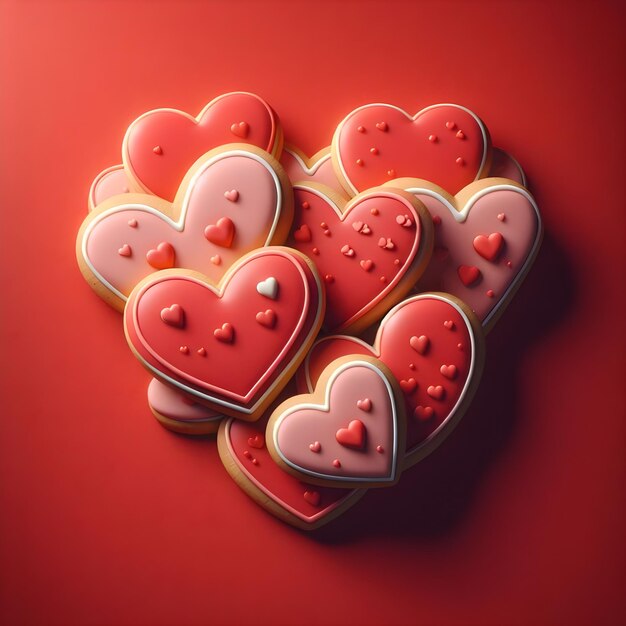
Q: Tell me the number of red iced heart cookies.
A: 6